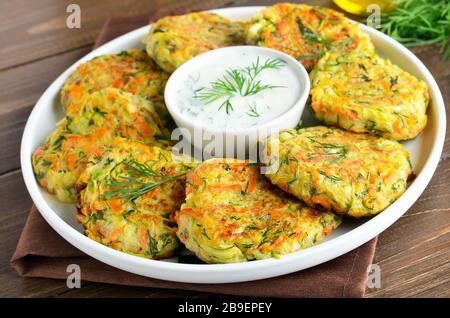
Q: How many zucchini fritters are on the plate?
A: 8